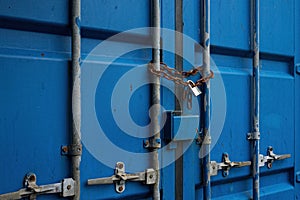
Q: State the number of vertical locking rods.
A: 4